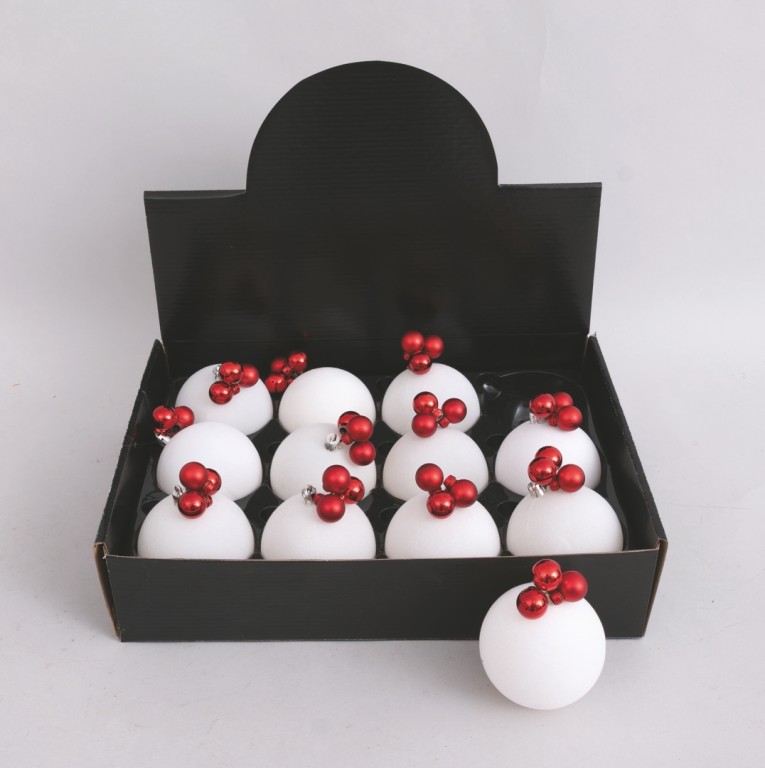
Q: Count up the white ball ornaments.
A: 12